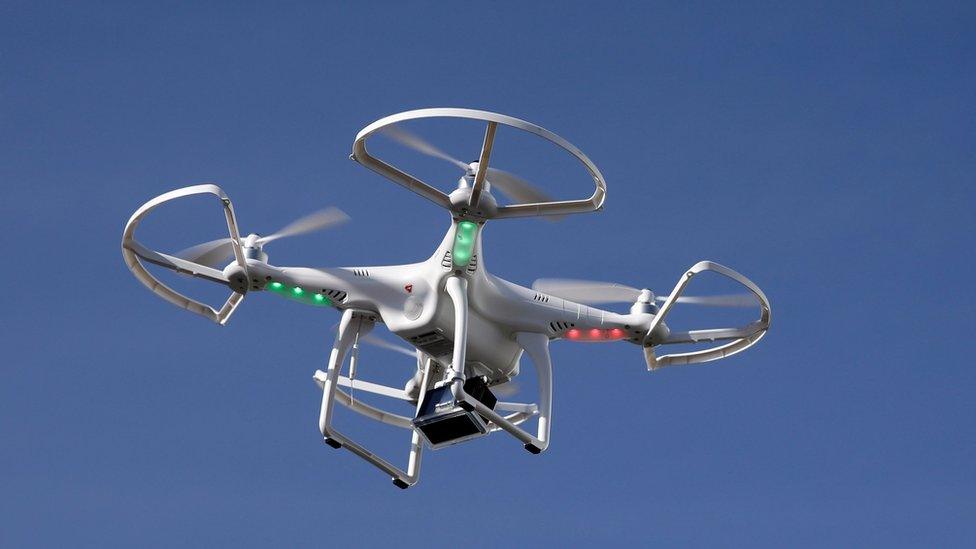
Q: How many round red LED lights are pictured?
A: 3